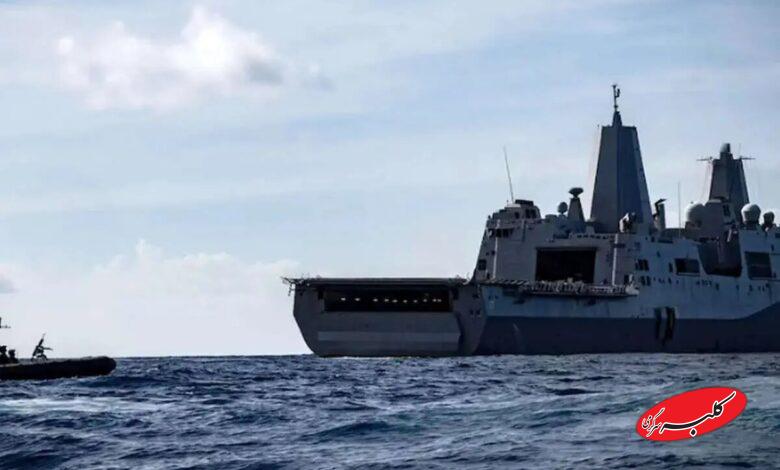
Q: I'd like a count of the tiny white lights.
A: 10